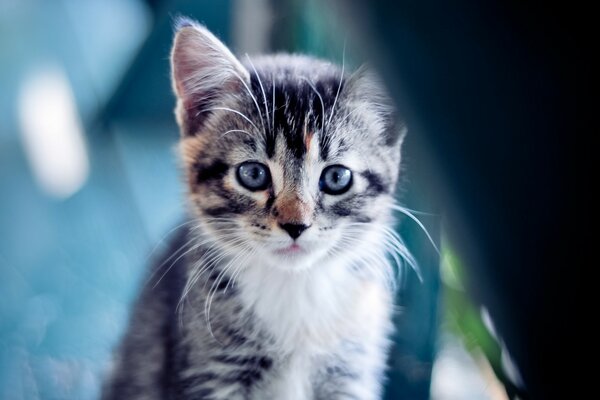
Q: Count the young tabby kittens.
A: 1